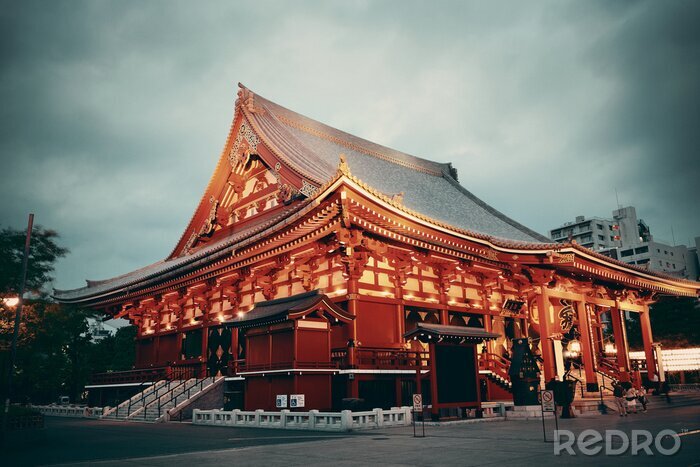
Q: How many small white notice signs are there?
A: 4